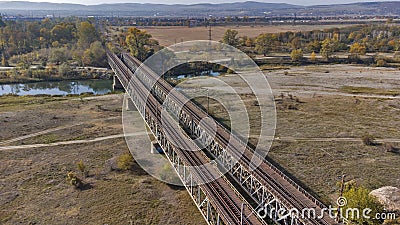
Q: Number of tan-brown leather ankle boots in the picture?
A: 0